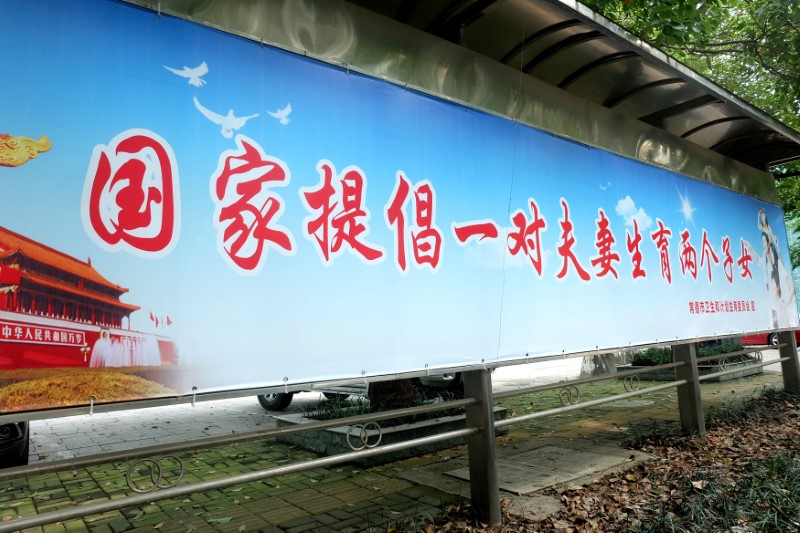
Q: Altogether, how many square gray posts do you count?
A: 3